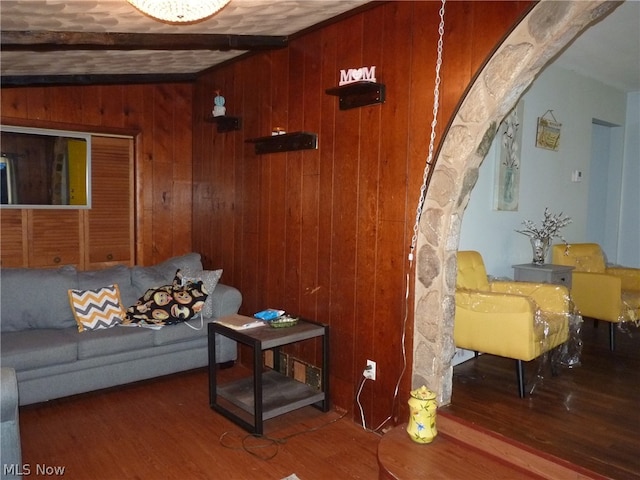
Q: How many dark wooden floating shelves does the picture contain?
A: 3